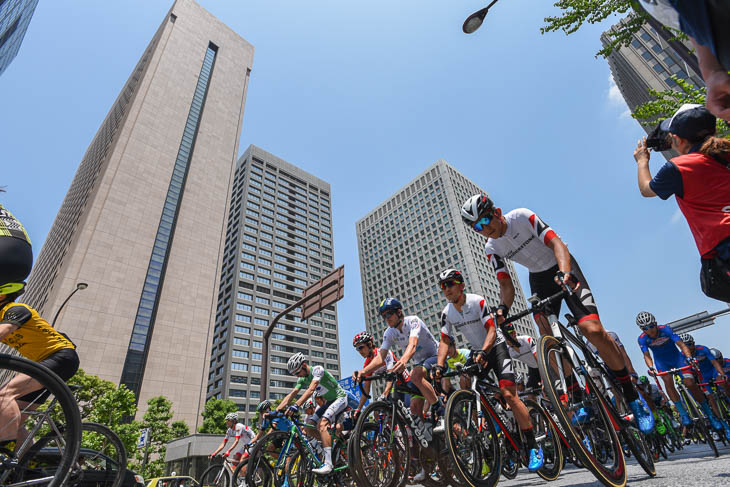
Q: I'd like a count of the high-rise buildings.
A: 5